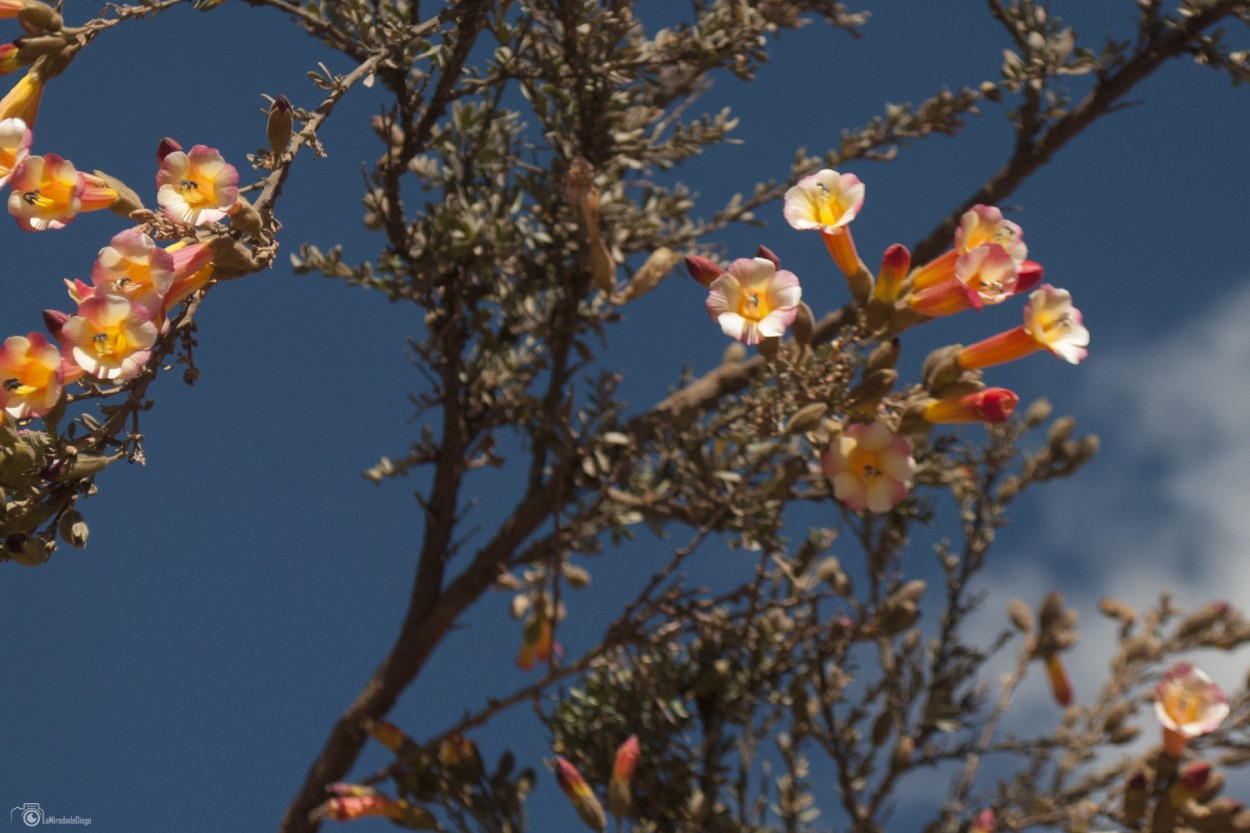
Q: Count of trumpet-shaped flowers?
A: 13